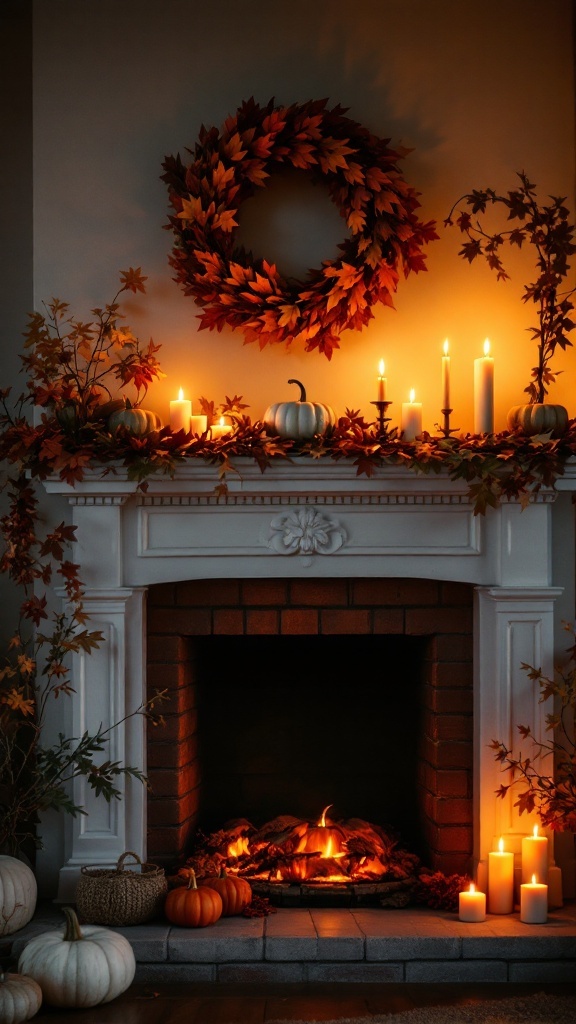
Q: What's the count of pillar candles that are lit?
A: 8